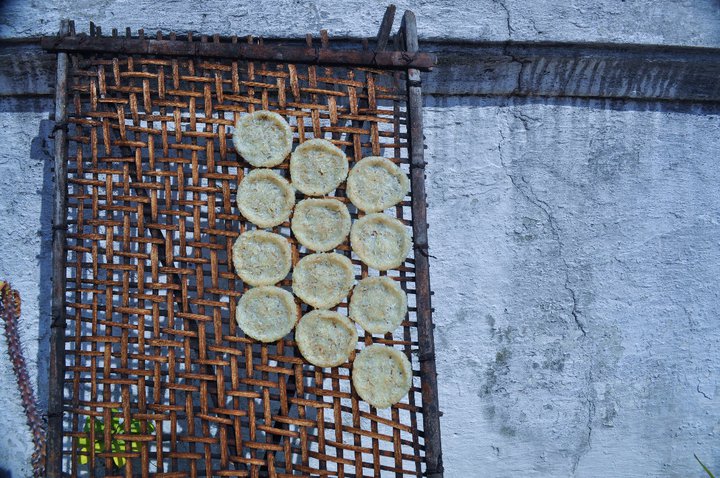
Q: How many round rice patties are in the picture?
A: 12